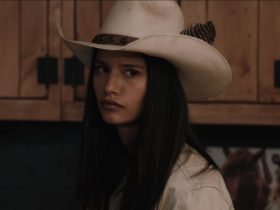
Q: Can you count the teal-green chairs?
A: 0